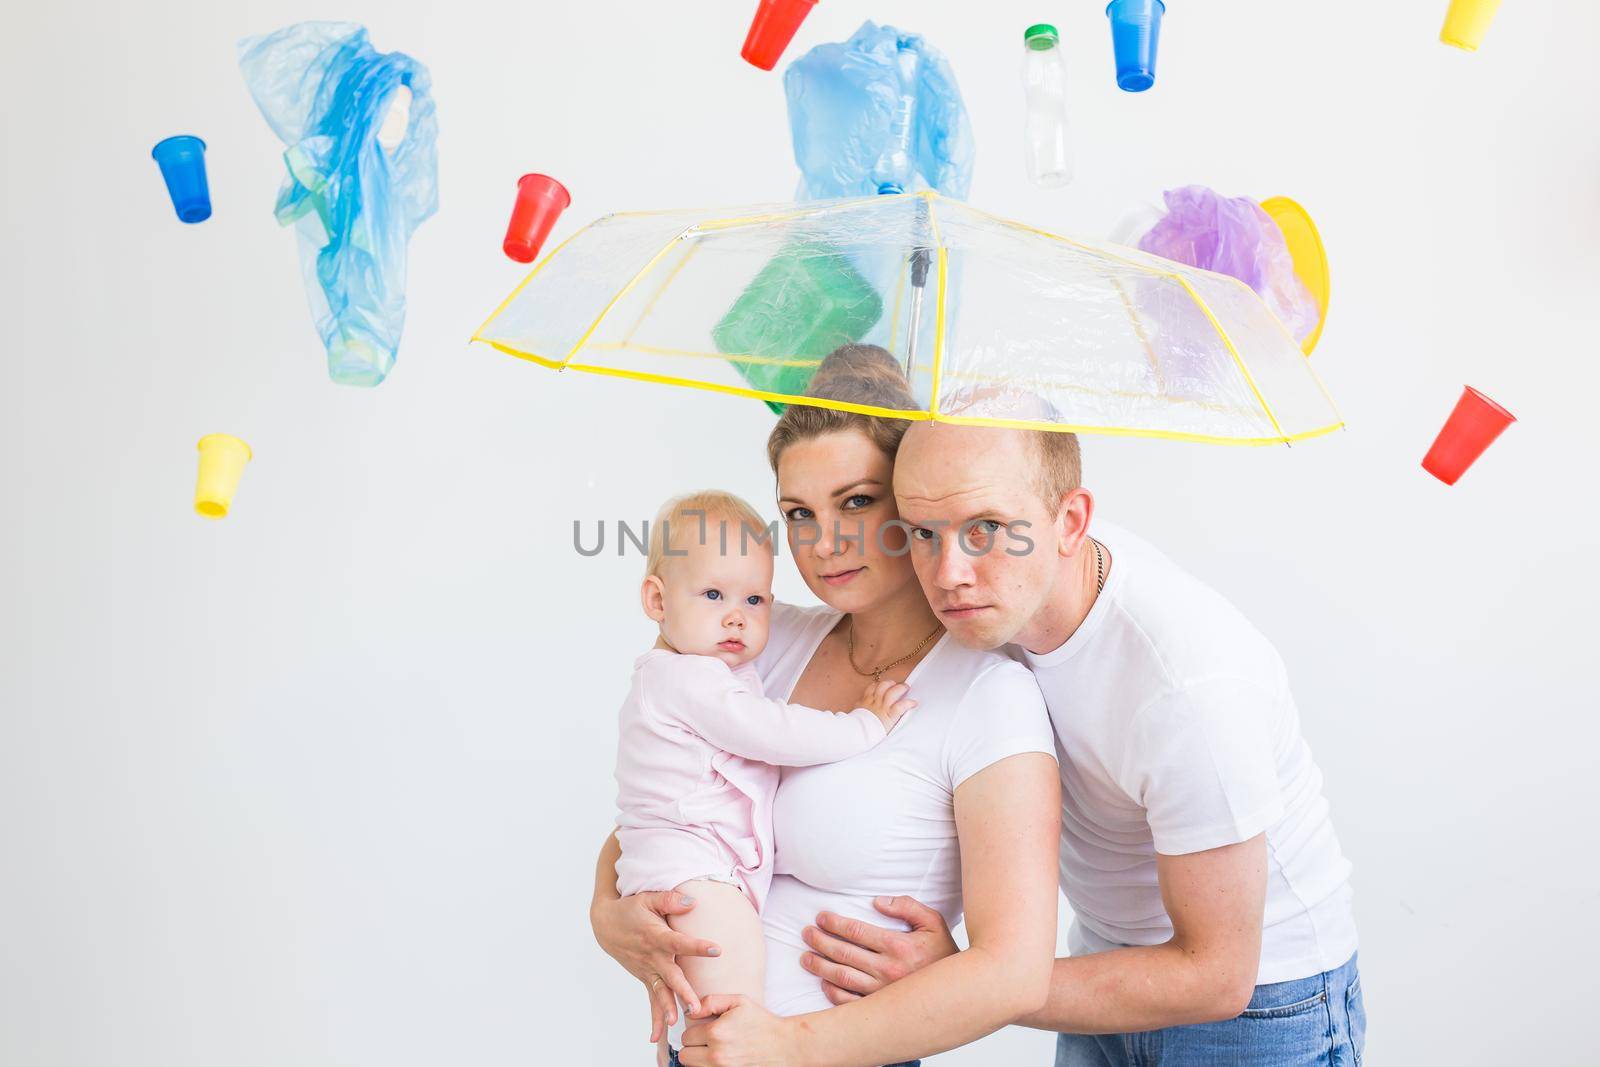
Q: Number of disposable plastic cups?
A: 7